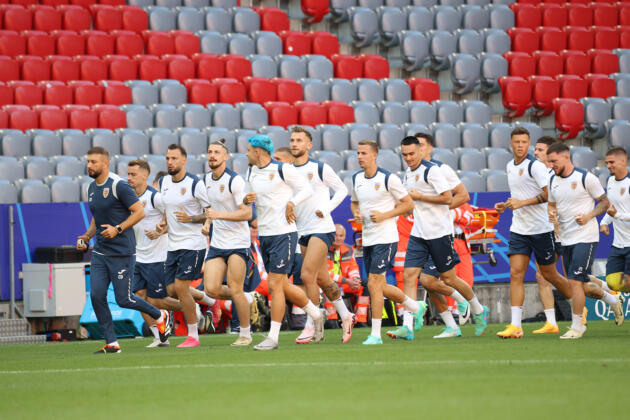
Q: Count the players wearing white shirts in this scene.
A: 13